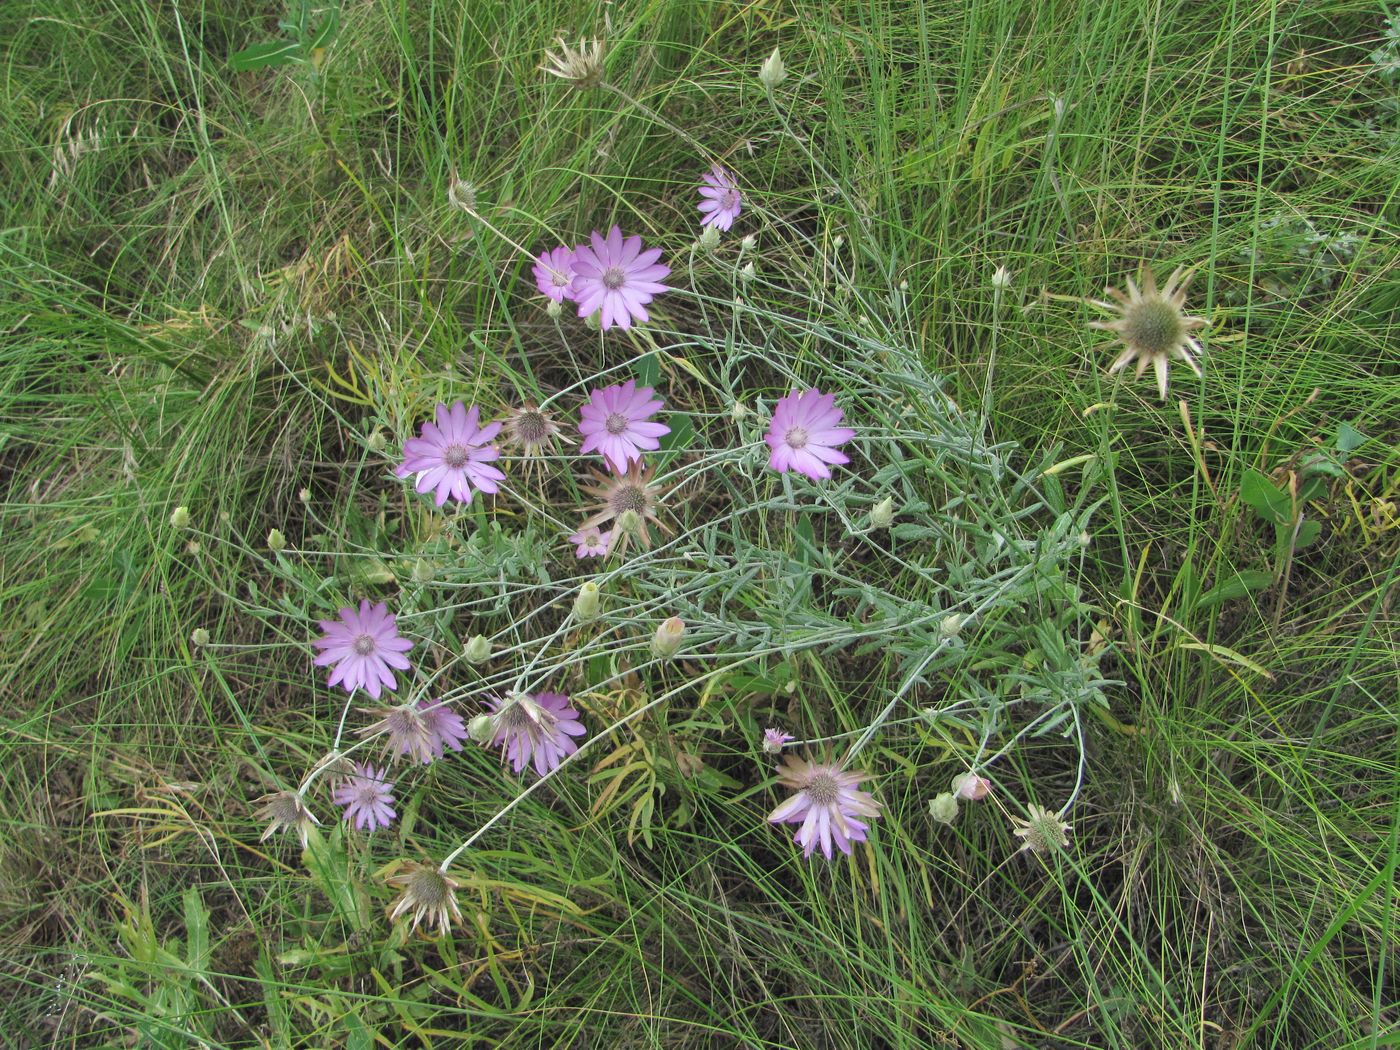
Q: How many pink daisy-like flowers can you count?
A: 12